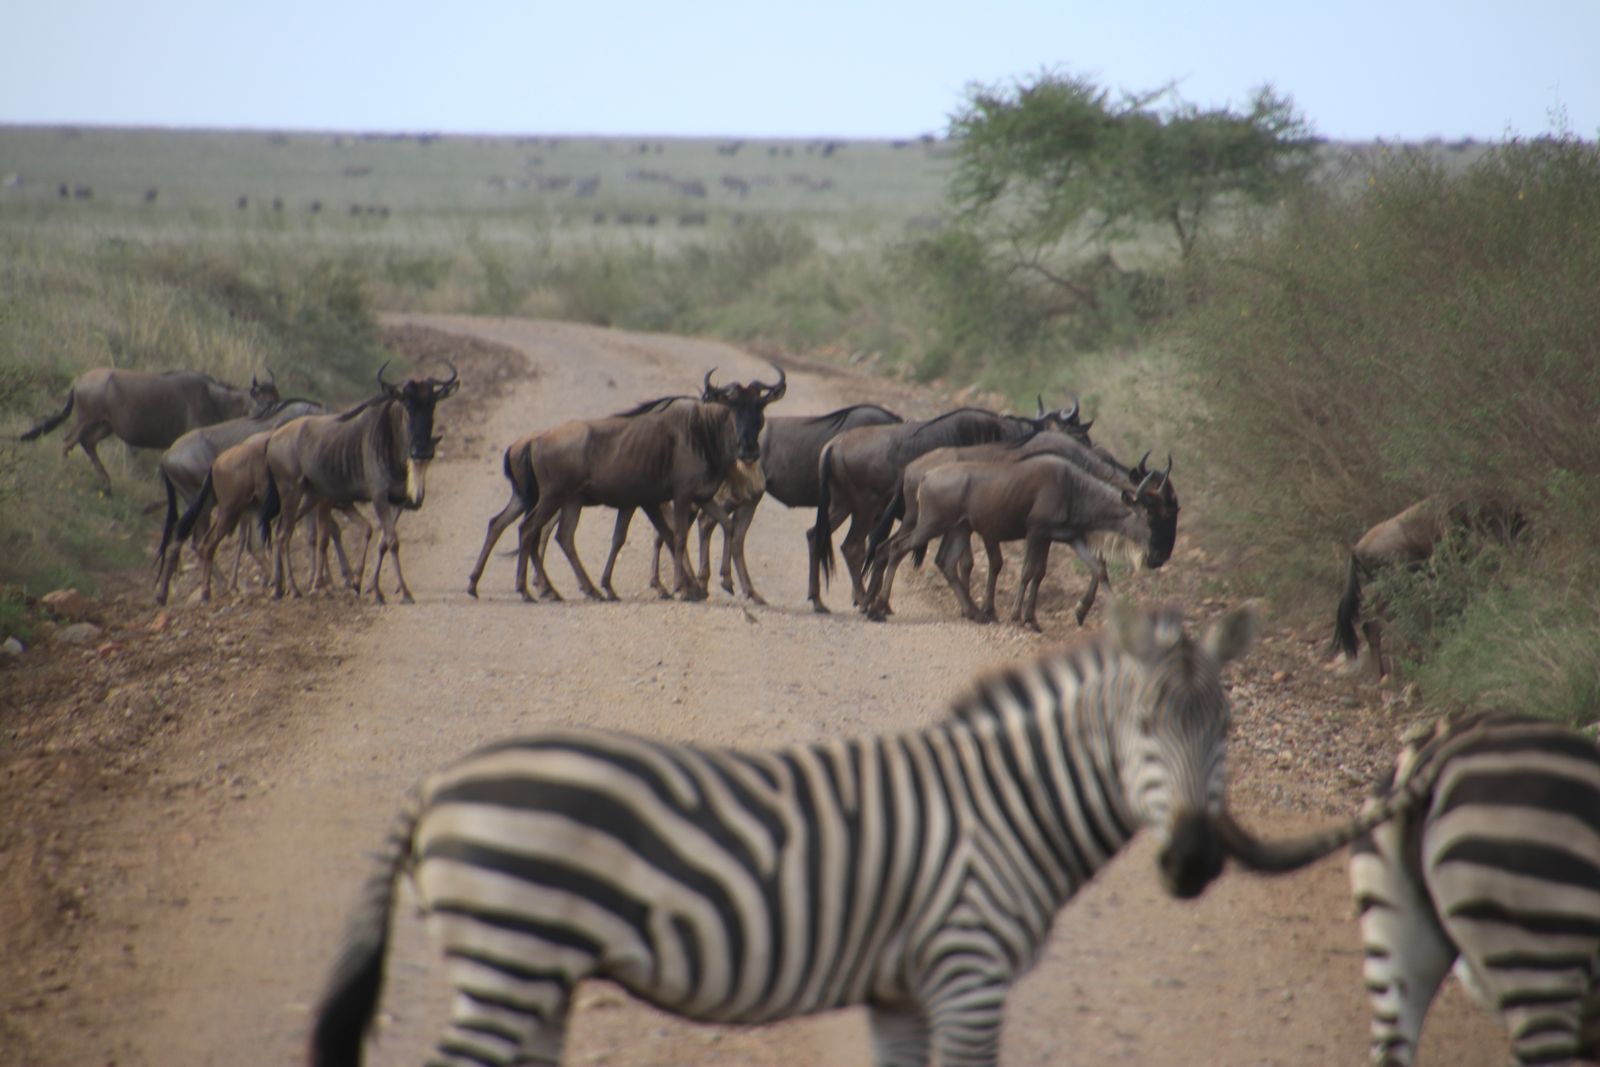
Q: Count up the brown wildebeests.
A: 11